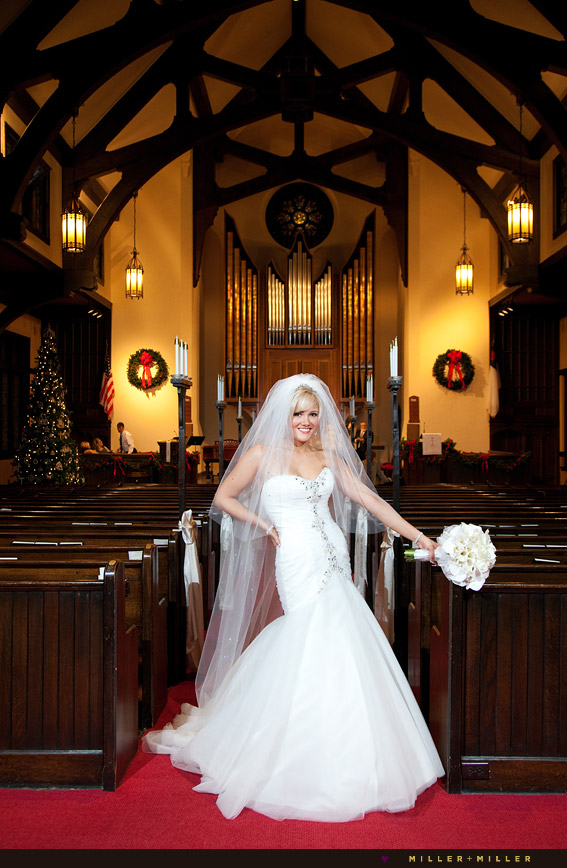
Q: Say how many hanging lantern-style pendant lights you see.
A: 4